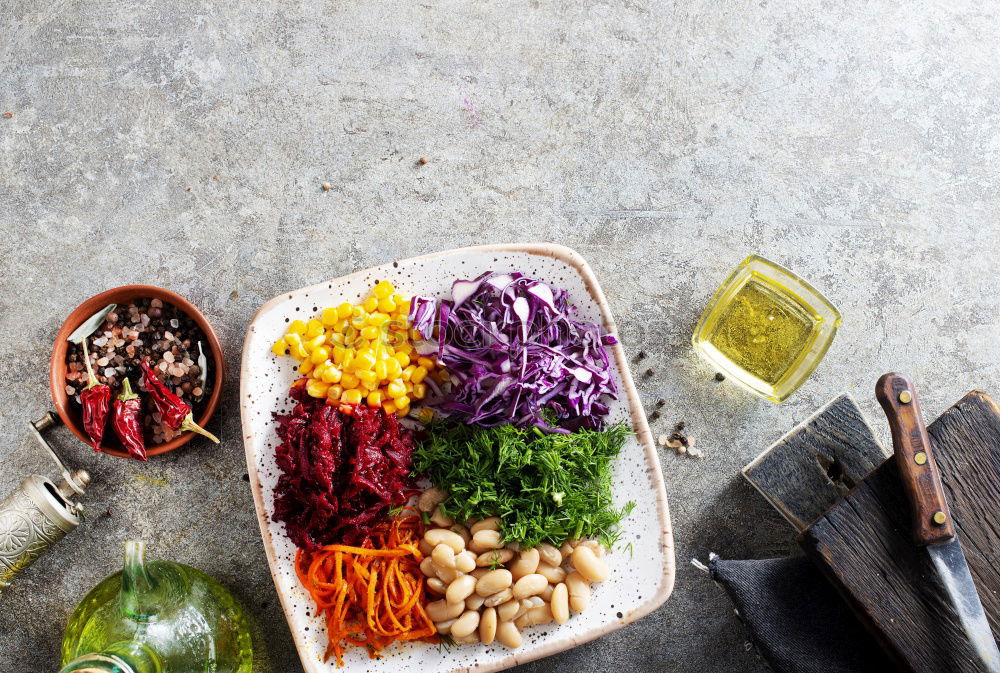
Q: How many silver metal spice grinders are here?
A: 1